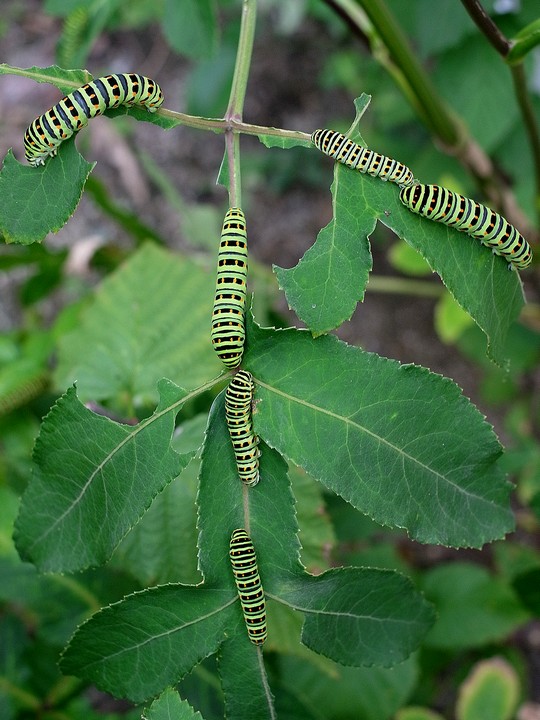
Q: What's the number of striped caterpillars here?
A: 6